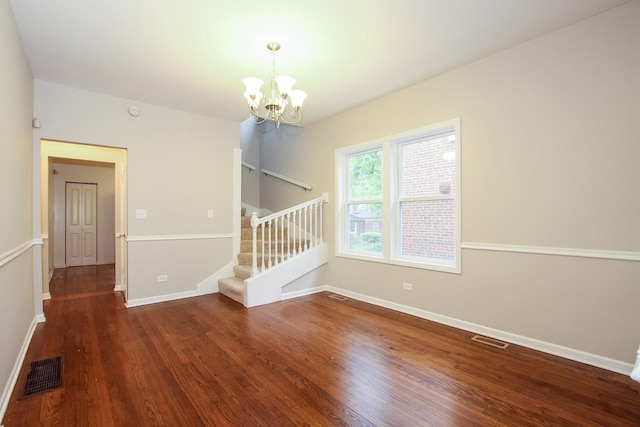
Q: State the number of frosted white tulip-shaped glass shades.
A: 5